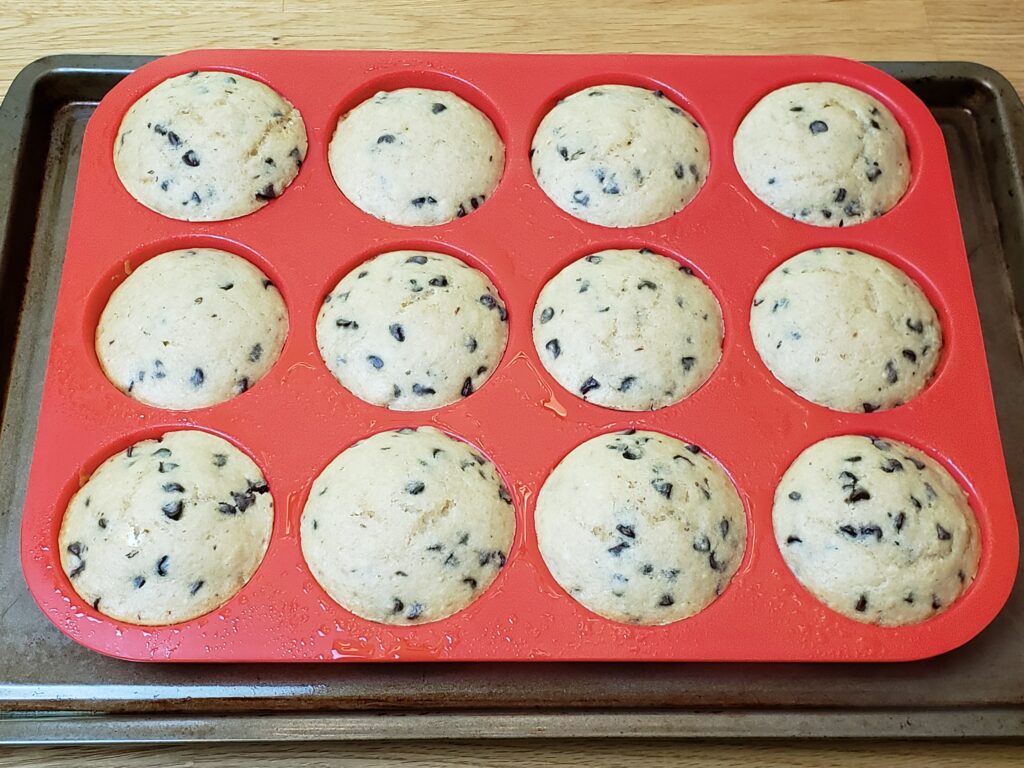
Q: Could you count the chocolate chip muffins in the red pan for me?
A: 12